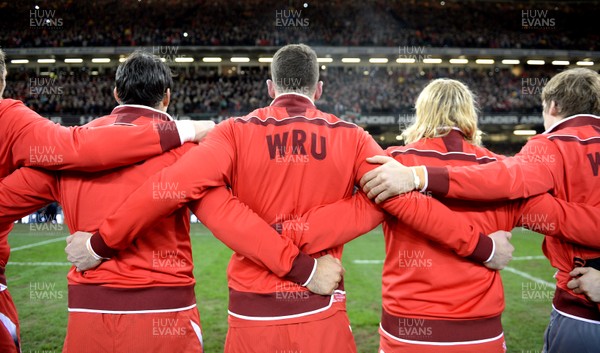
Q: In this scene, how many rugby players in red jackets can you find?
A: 5